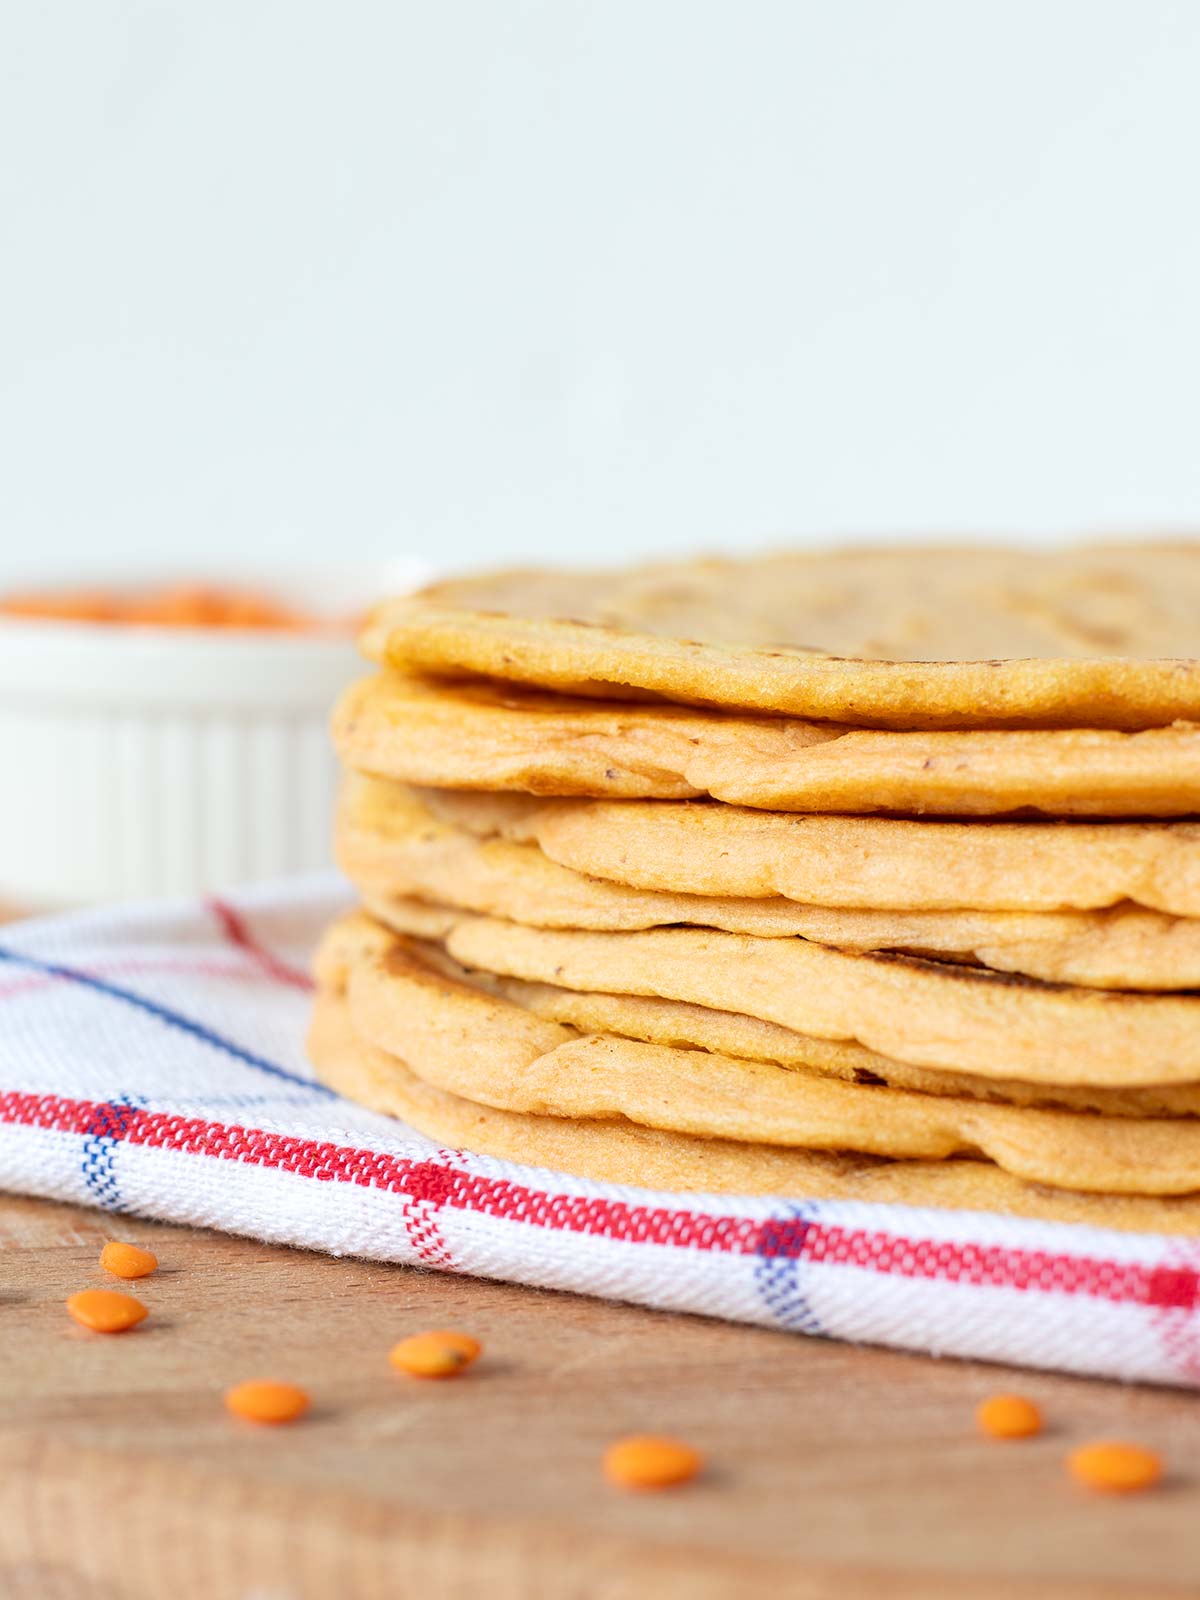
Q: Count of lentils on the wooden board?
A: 7